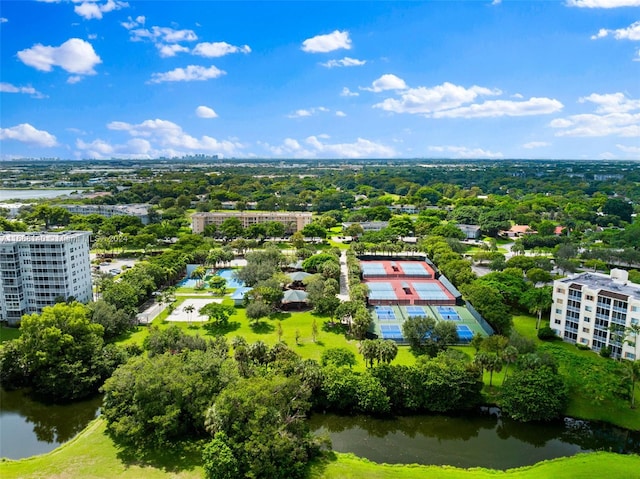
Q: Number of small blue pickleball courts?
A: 6